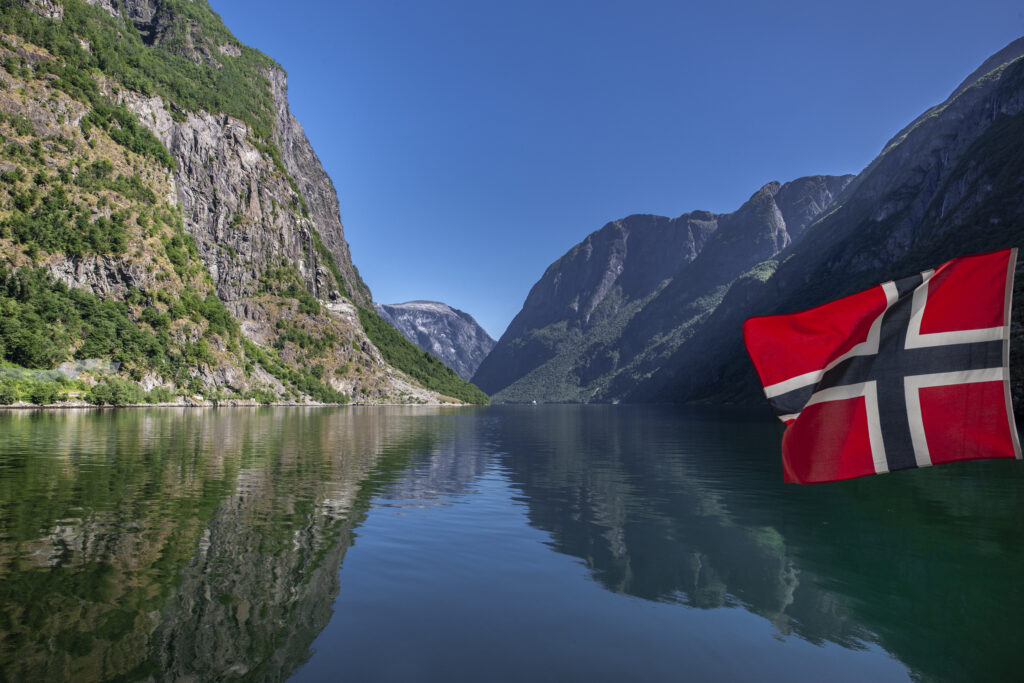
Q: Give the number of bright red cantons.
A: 4